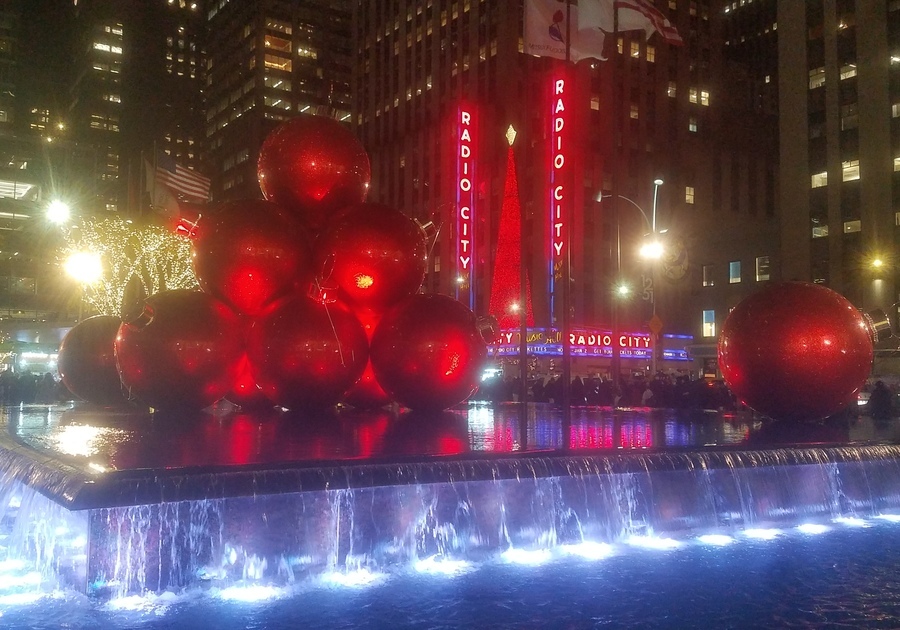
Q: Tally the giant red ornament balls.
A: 8